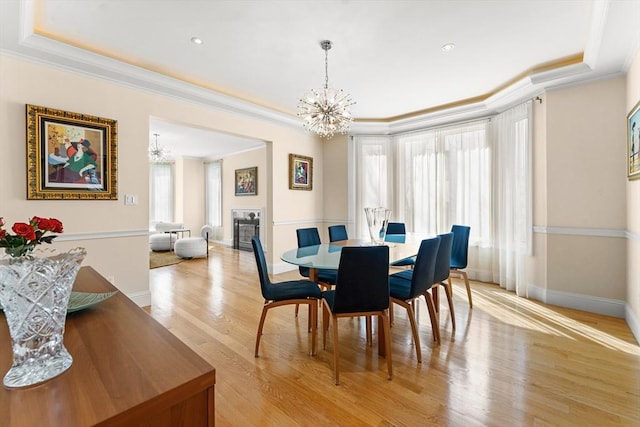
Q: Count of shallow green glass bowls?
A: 1